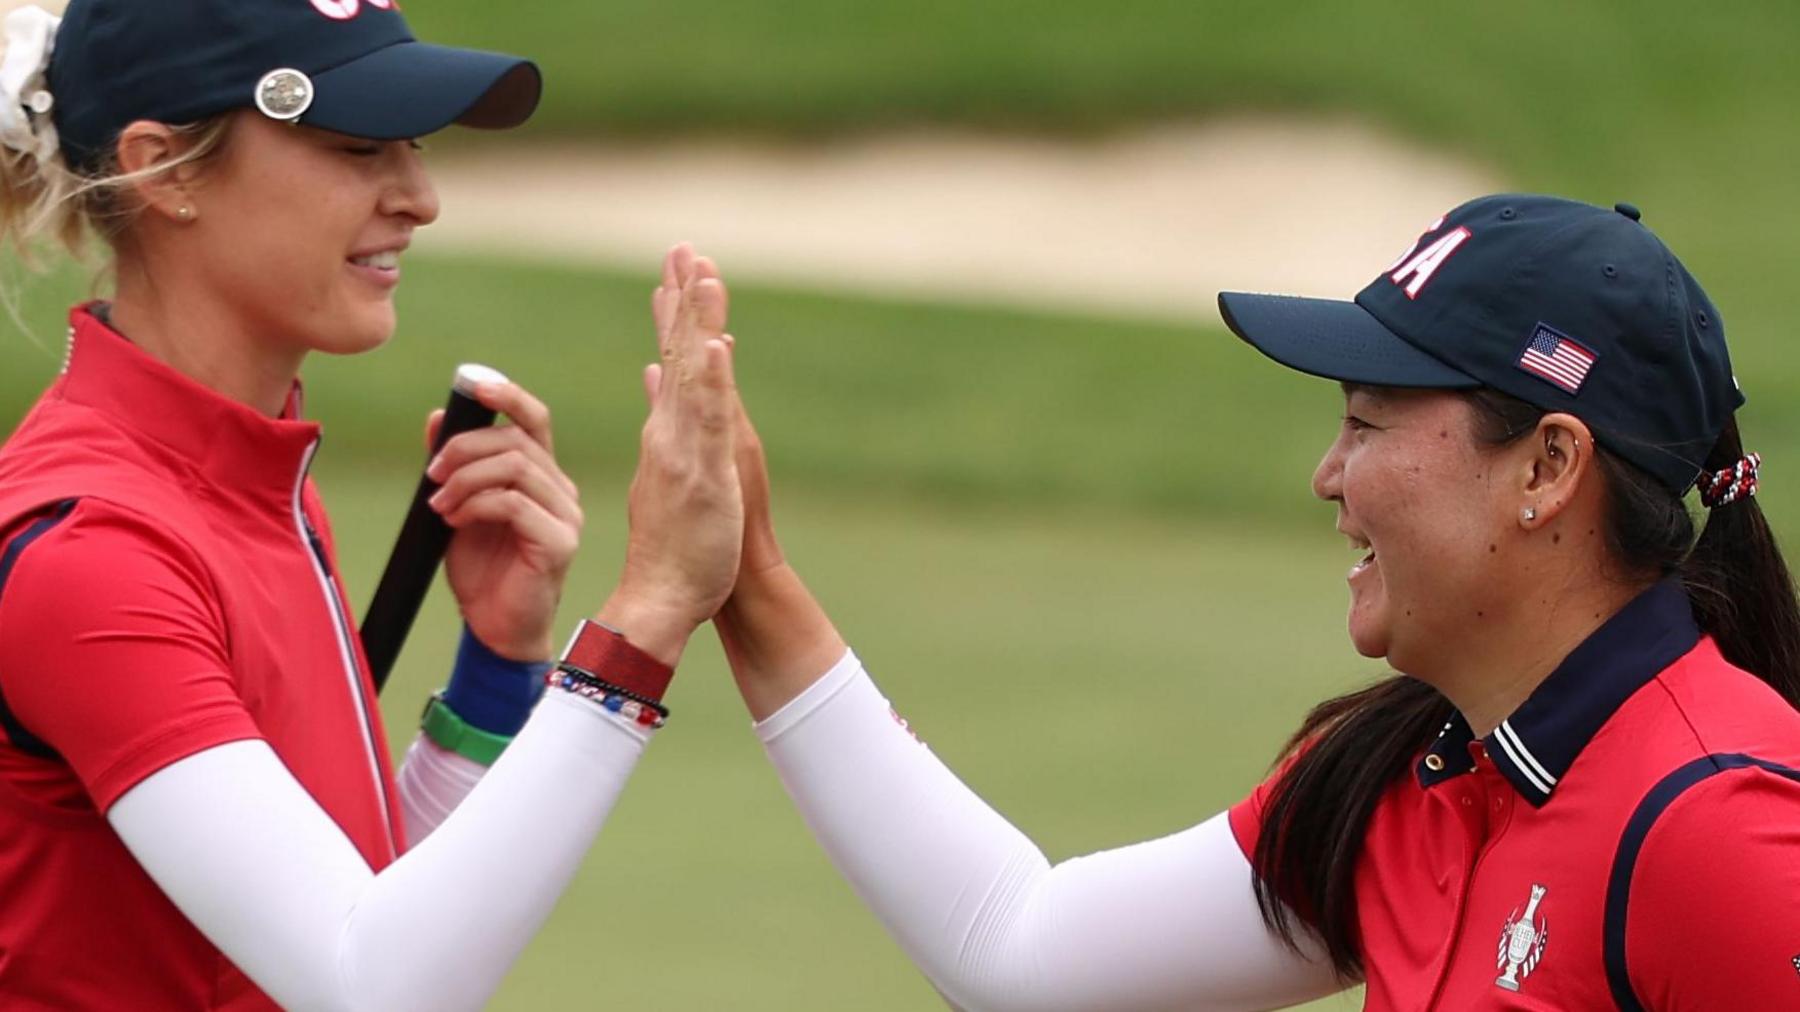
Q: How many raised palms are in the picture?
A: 2